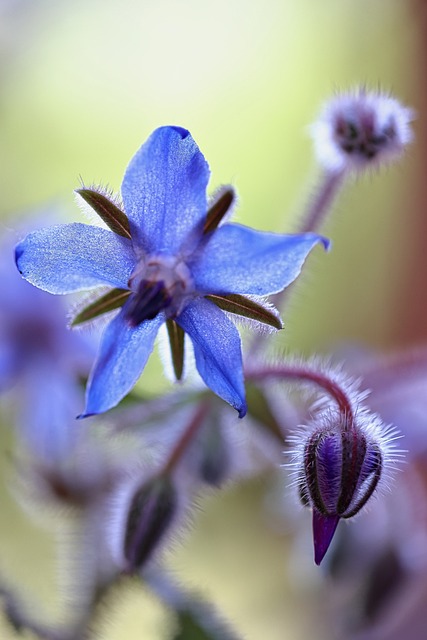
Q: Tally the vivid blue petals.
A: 5